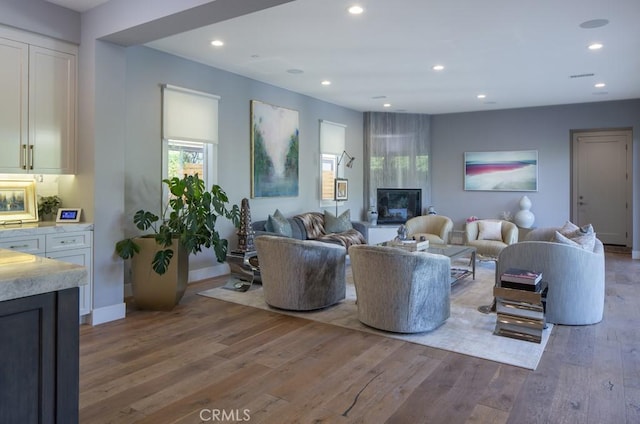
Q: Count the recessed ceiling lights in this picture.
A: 8